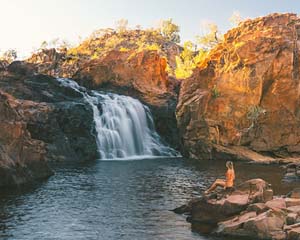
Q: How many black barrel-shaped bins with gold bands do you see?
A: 0